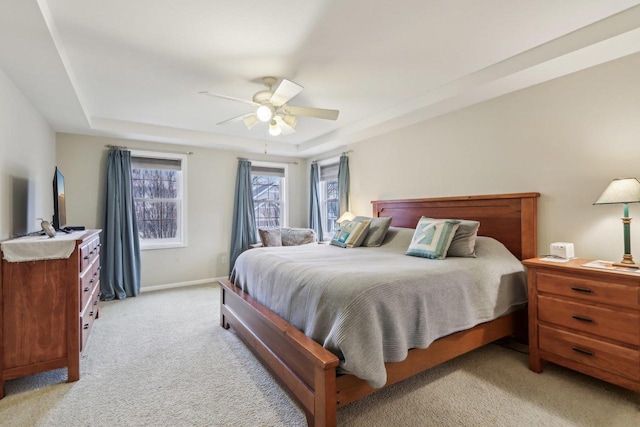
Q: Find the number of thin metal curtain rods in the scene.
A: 3